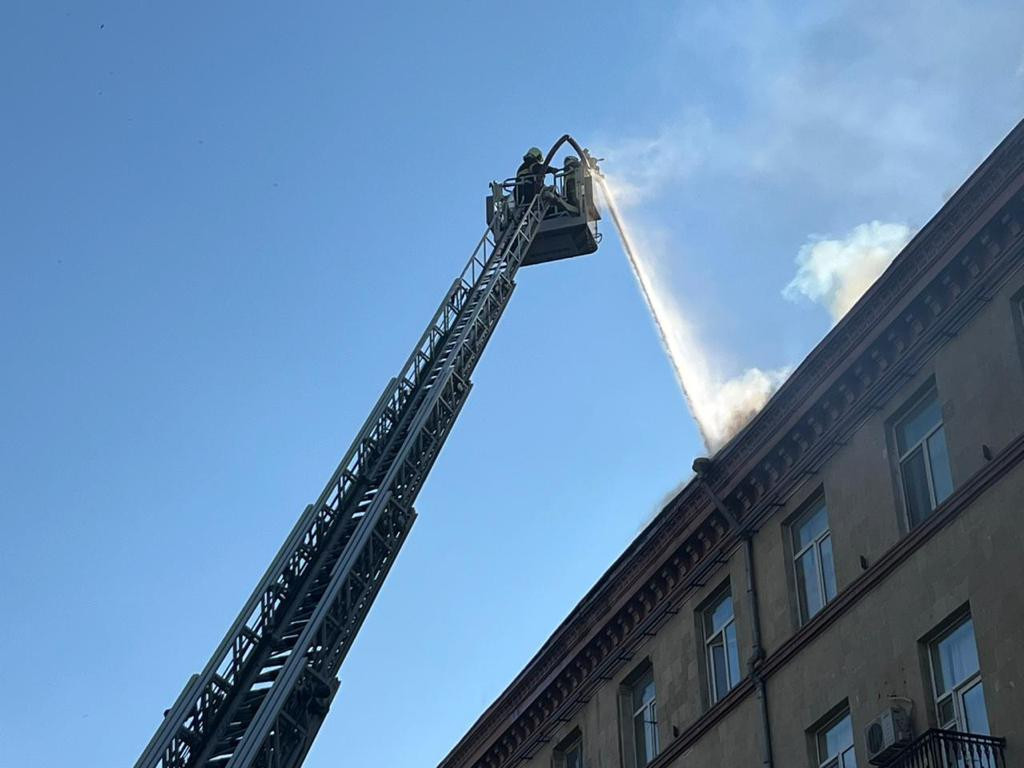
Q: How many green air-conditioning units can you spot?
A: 0